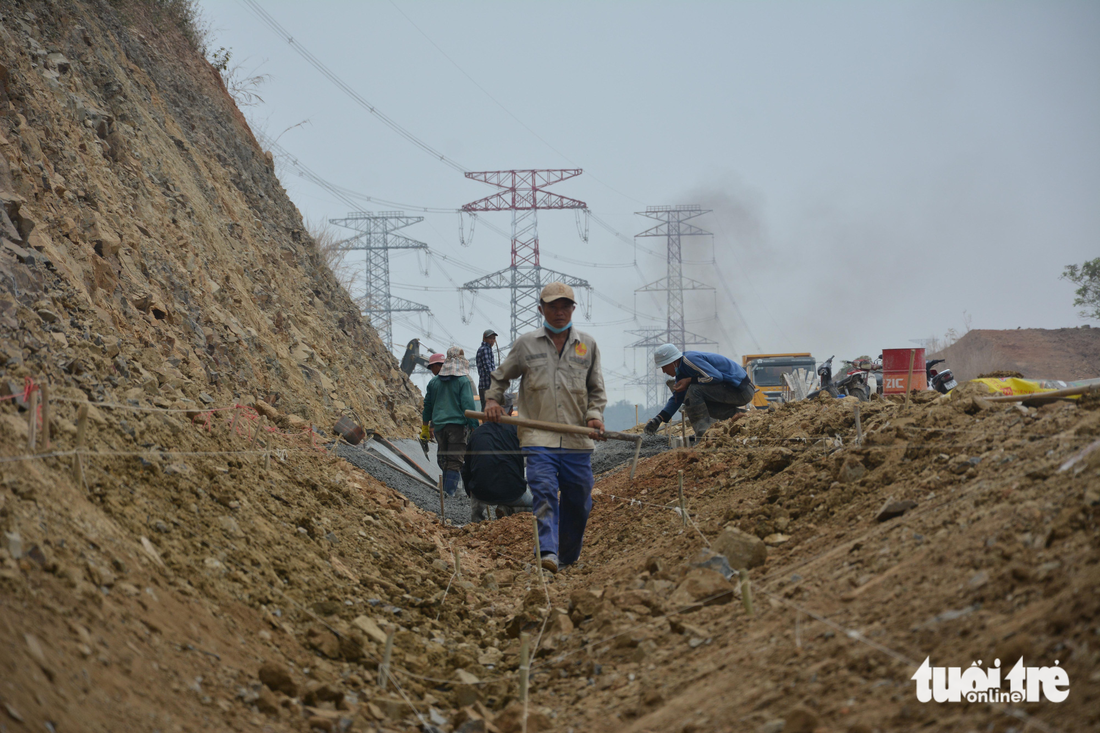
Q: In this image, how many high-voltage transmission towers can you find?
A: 4